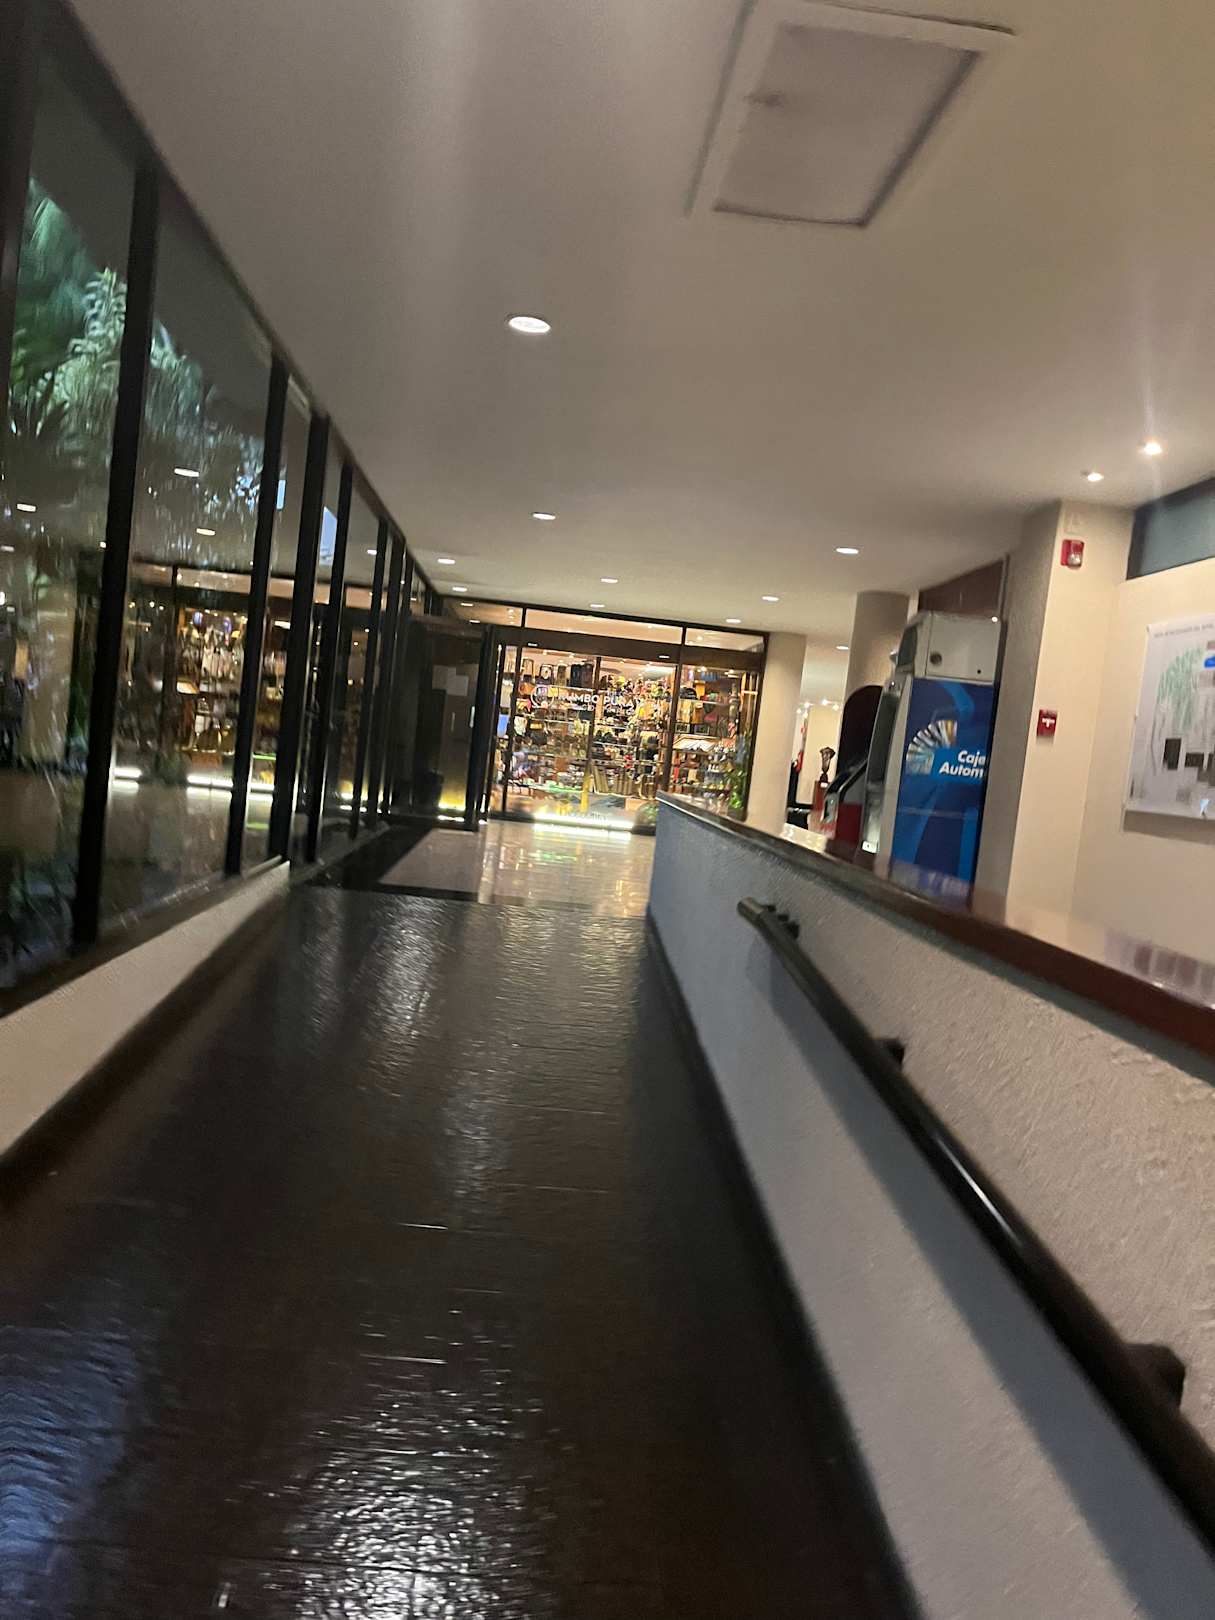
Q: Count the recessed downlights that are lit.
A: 12